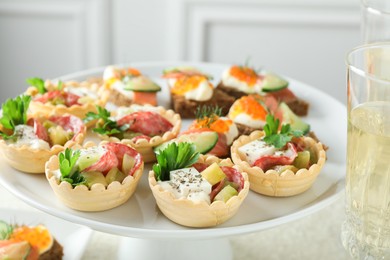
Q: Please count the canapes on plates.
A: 12